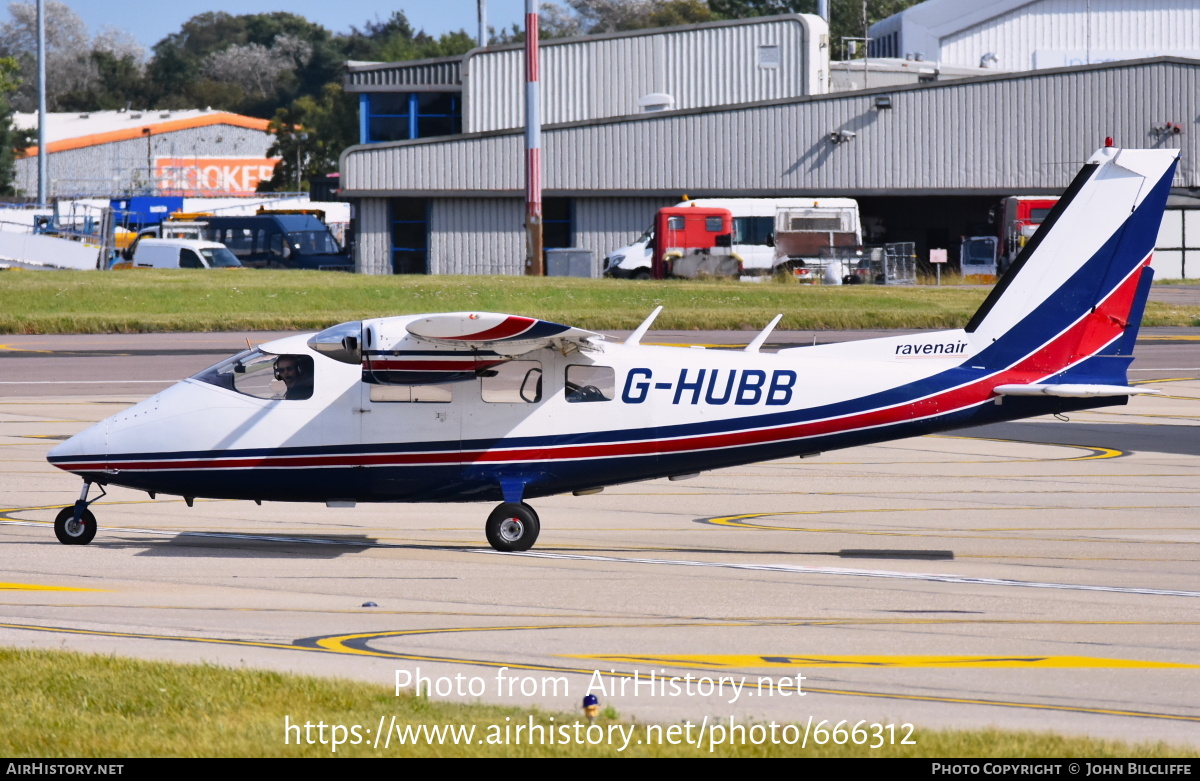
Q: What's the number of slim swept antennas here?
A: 2